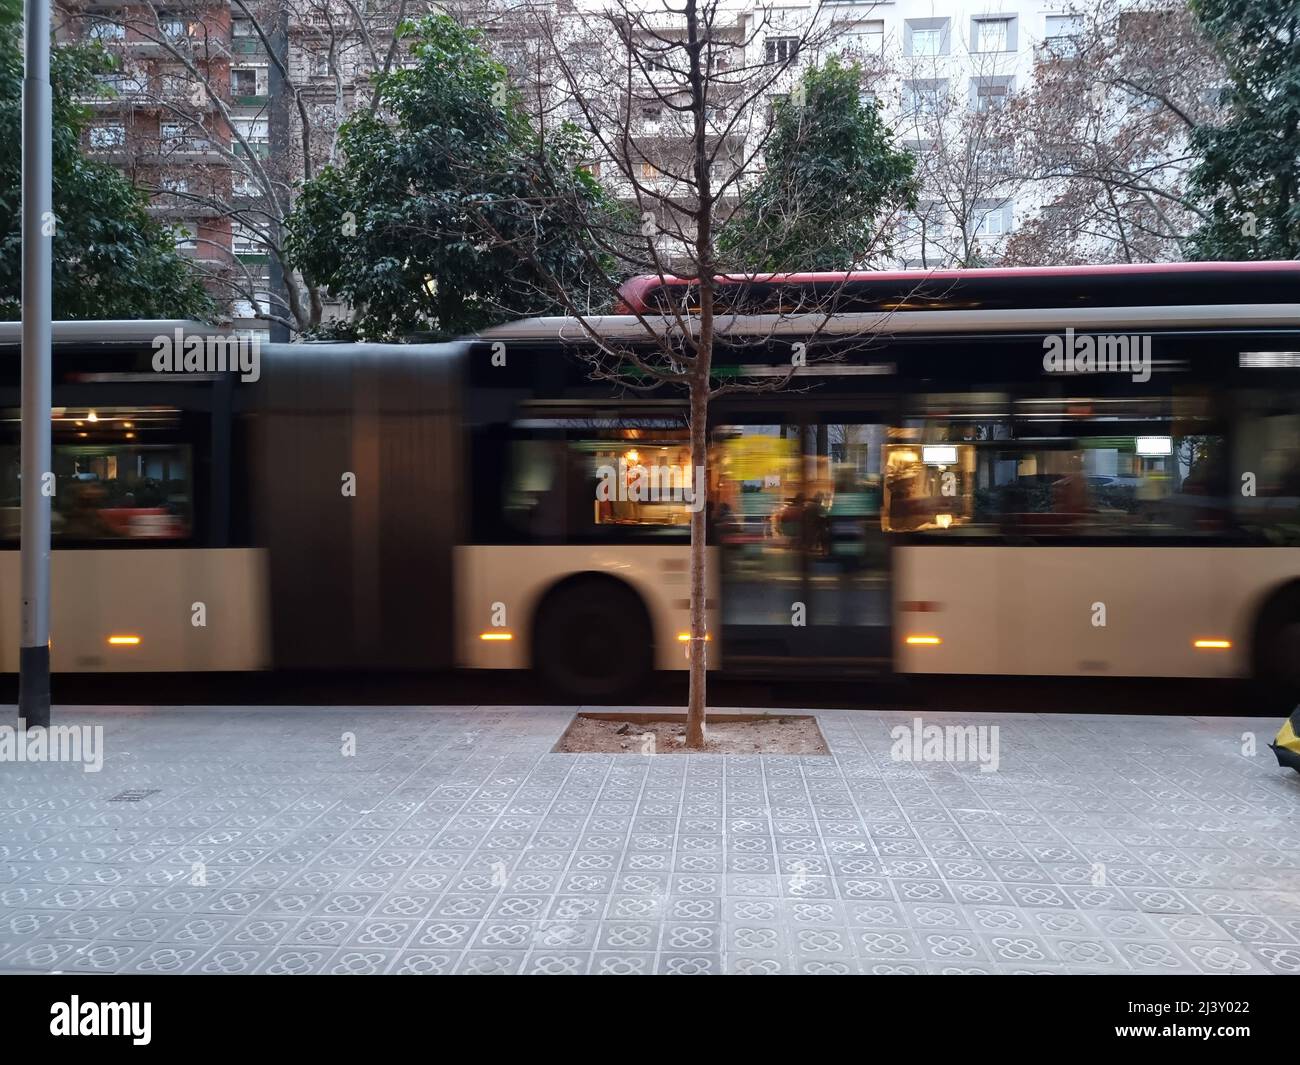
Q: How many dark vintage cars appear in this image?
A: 0